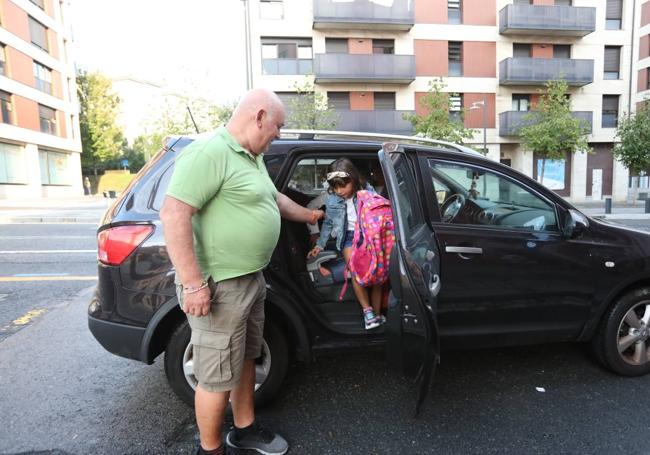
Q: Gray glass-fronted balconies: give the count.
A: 6